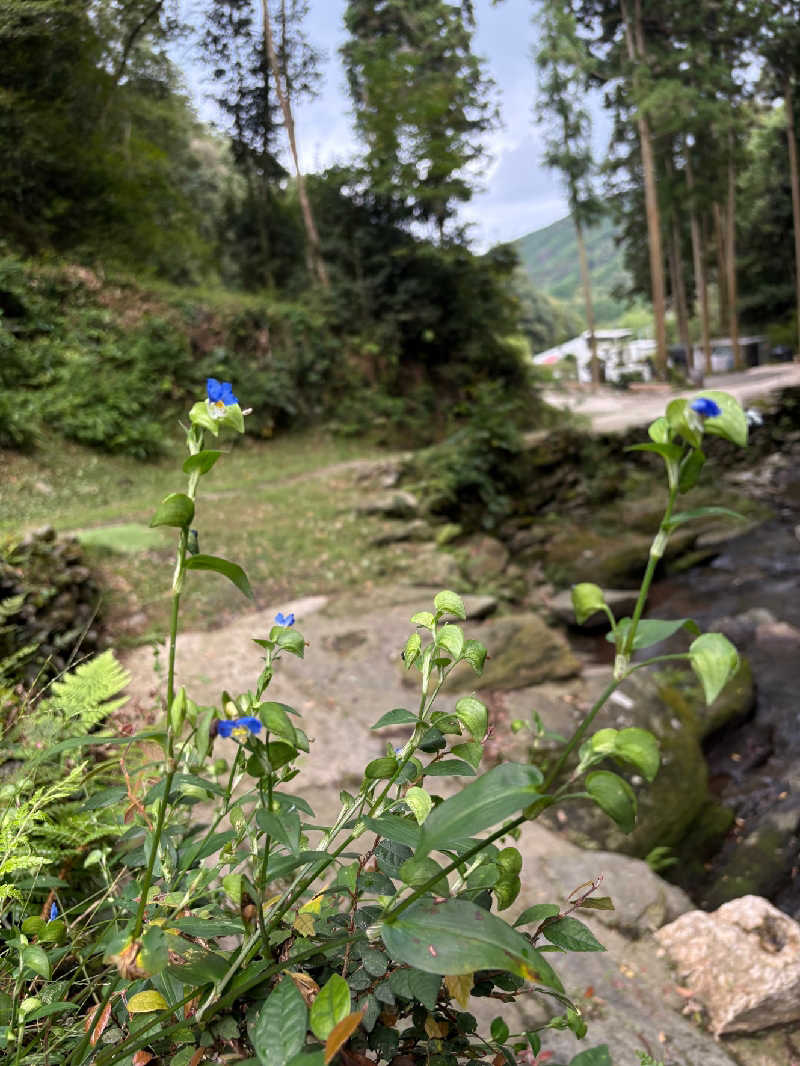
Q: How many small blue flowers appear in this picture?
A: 5